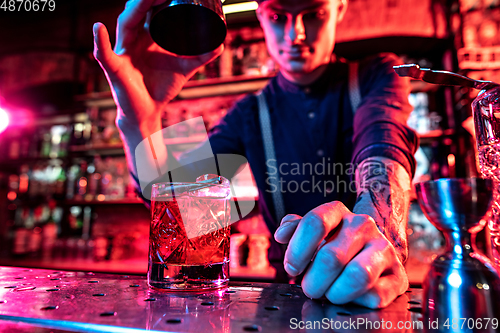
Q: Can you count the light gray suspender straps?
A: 2